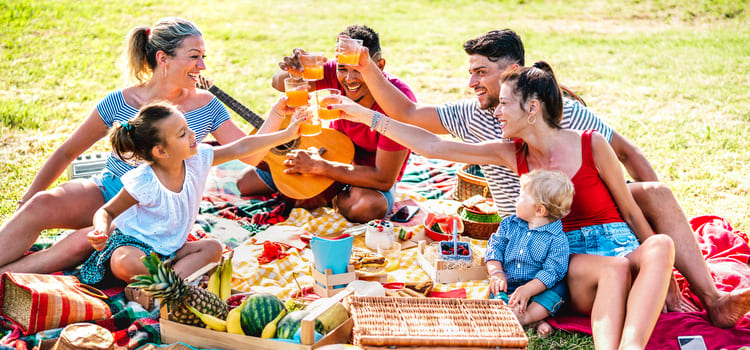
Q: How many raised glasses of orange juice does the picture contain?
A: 5